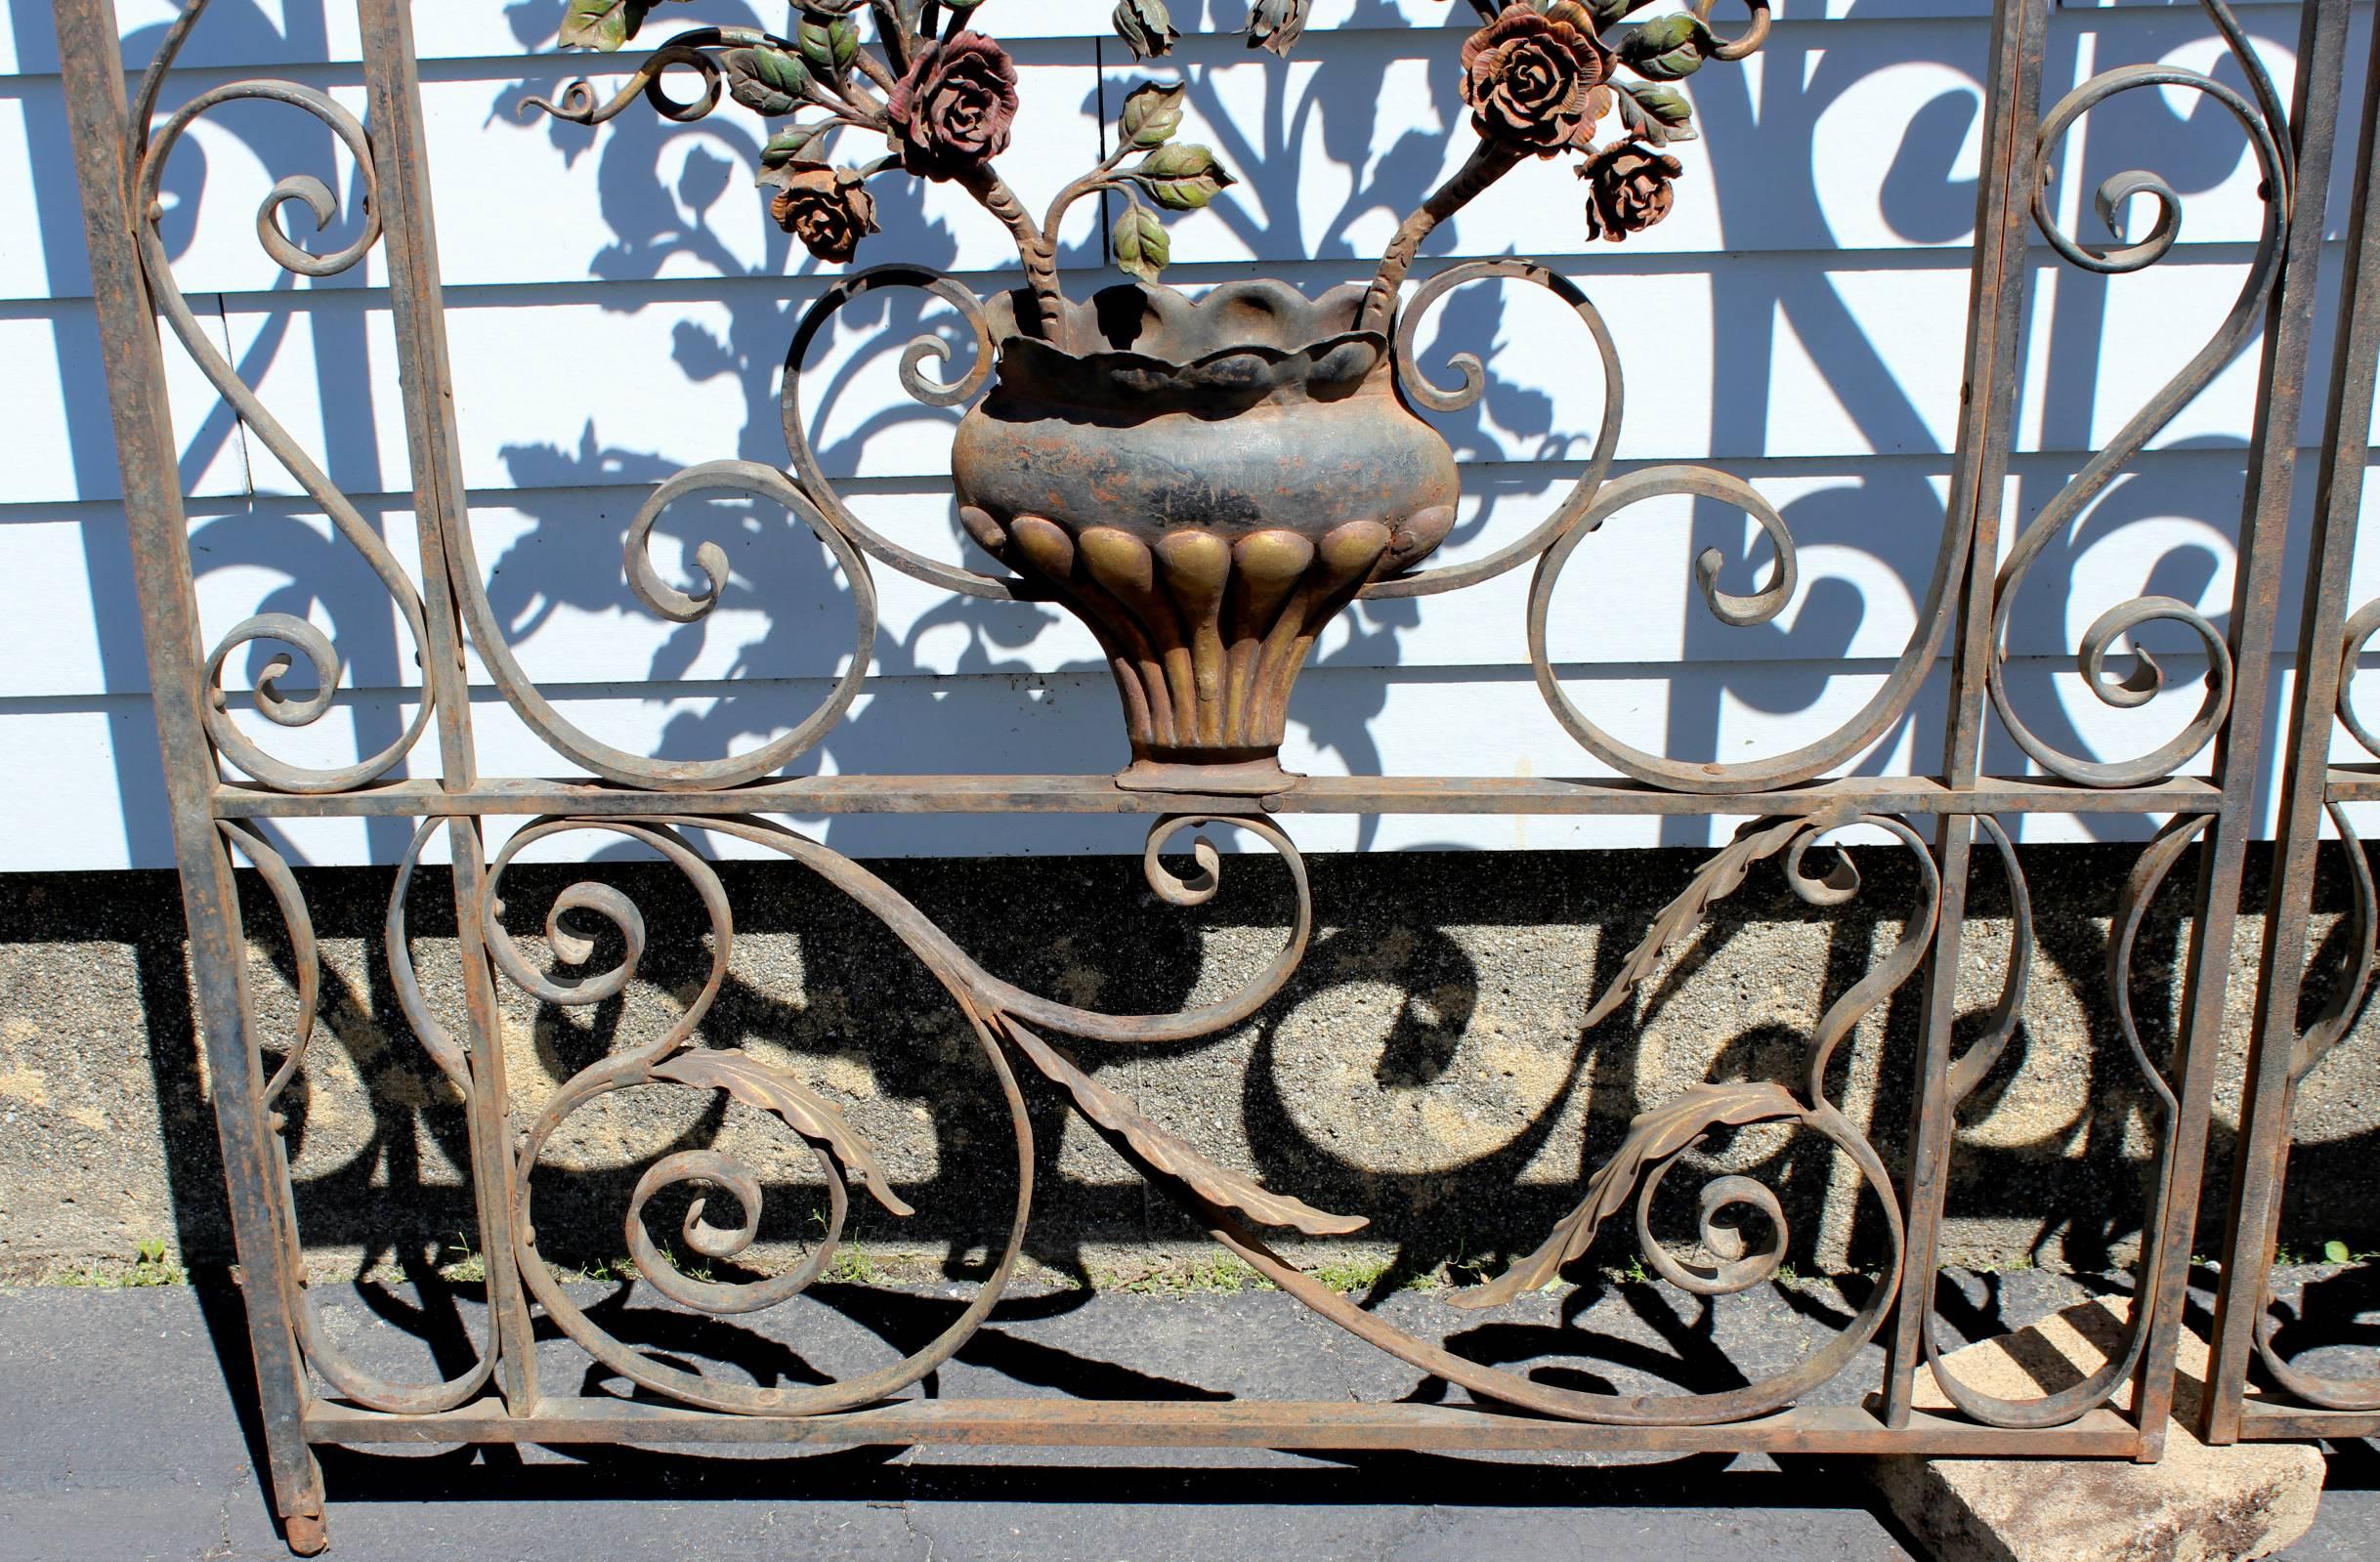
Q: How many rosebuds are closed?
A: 2